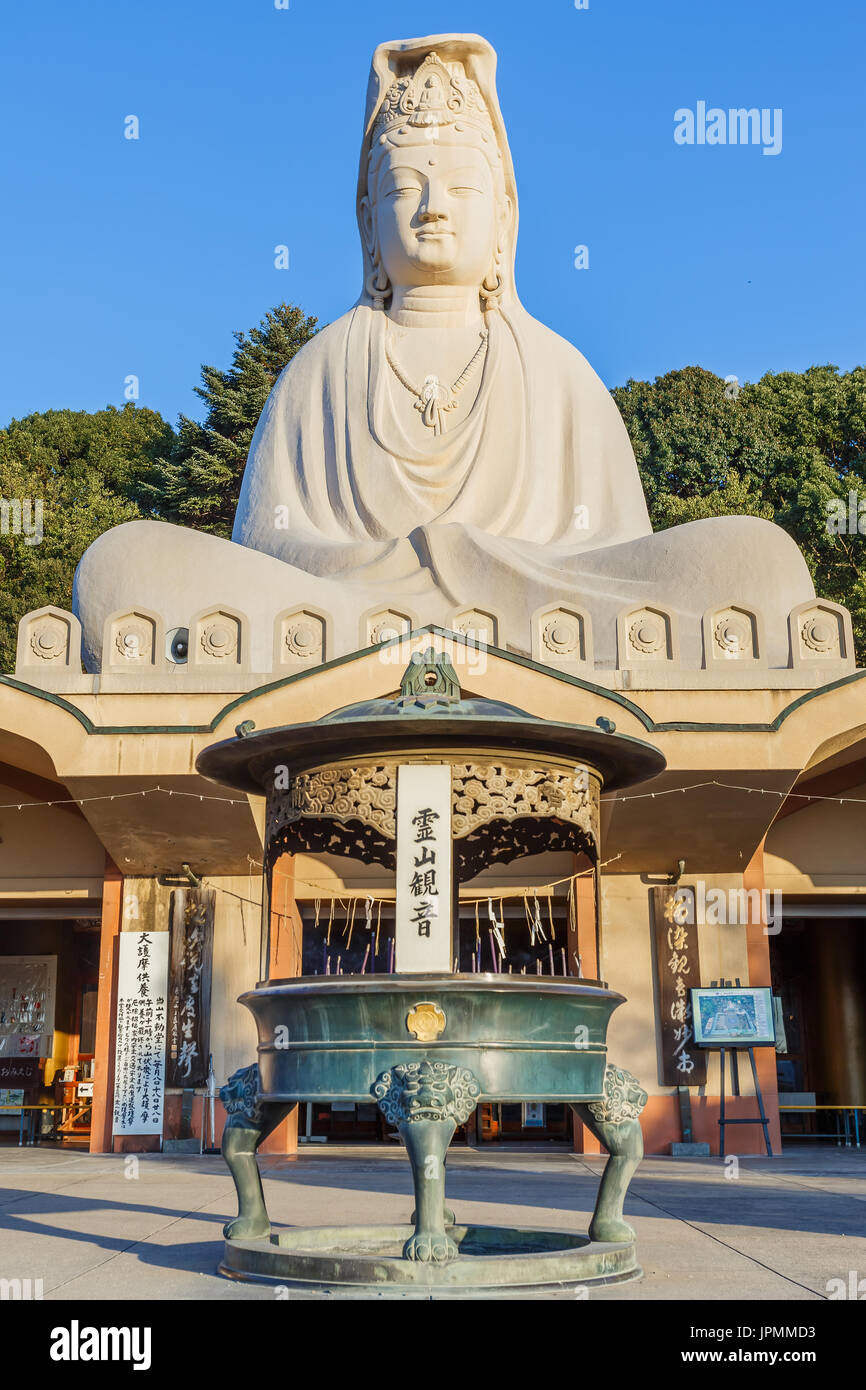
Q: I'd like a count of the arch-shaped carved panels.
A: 10